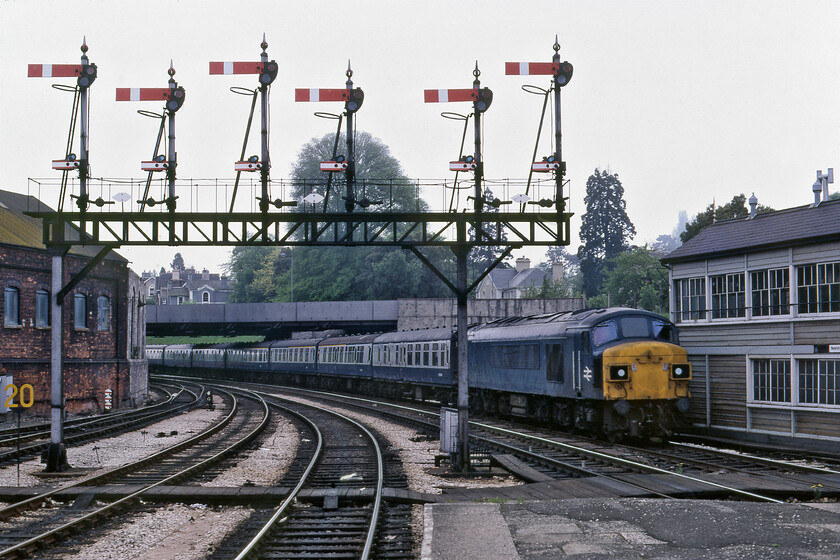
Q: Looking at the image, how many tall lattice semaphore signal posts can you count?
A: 6